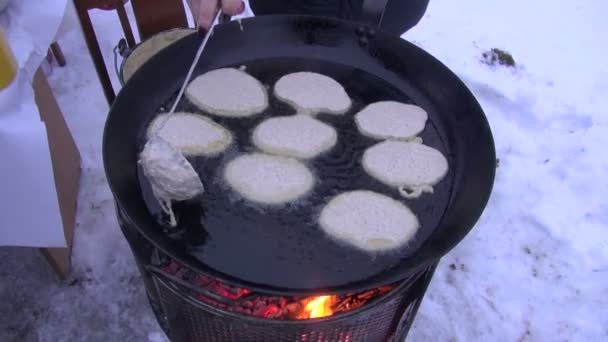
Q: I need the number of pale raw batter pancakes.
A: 8